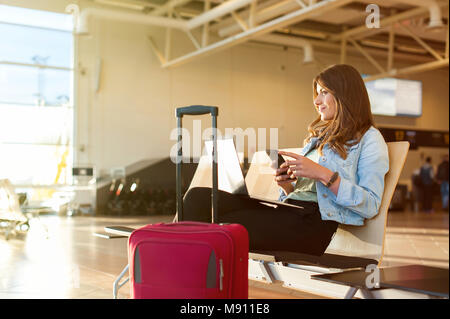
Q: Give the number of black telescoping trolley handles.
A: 1